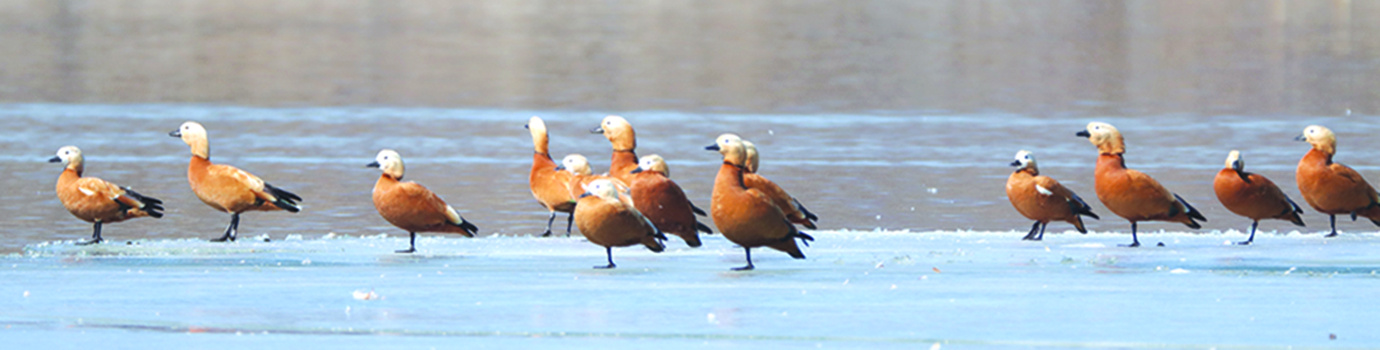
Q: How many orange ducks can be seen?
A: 14